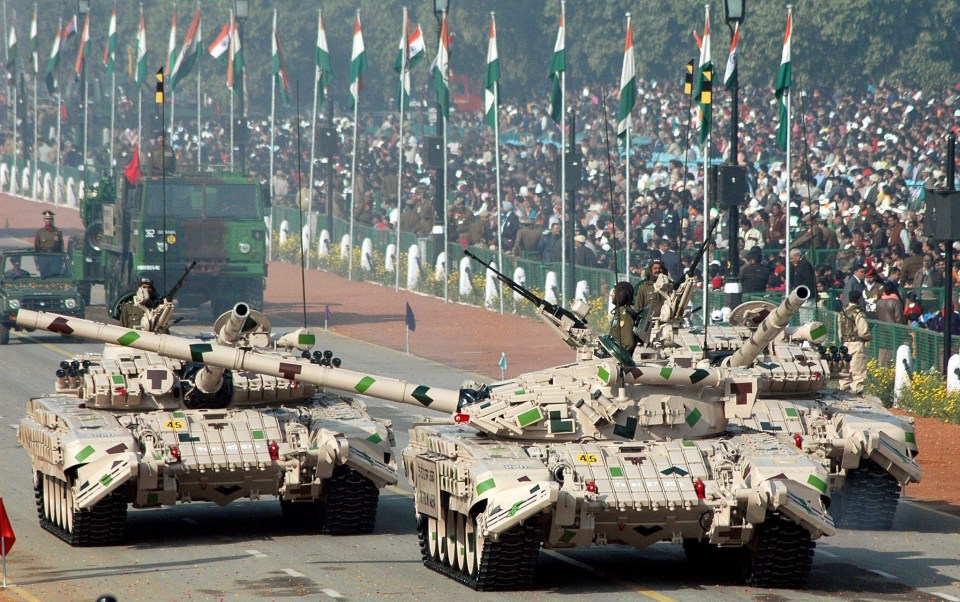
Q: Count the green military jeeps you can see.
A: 1